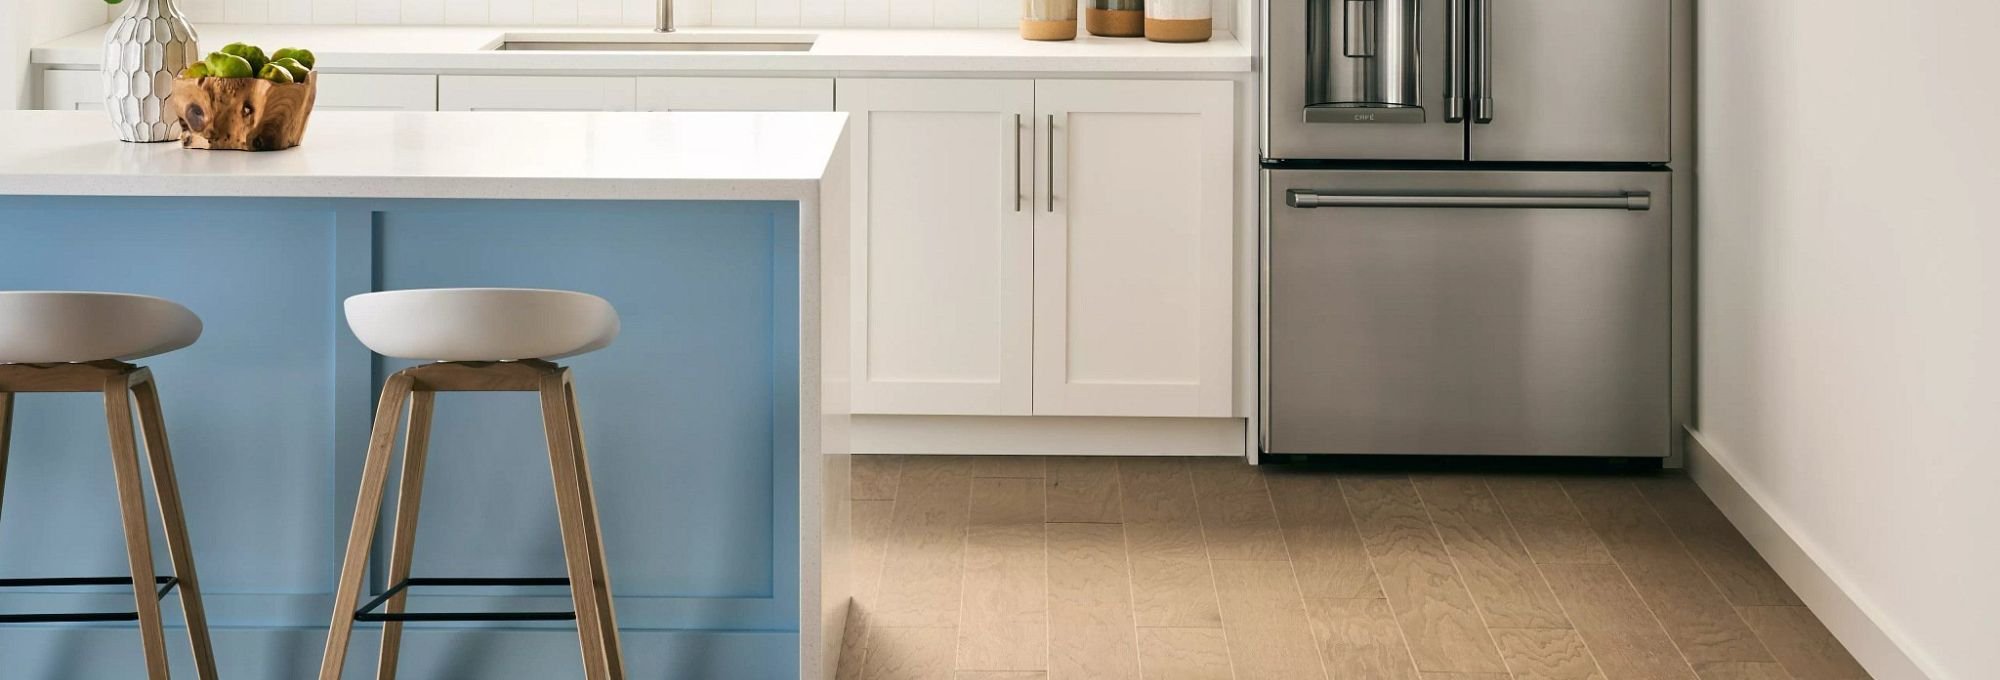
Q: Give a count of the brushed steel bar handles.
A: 5